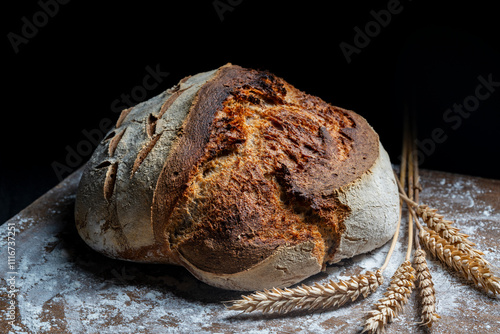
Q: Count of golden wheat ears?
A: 5